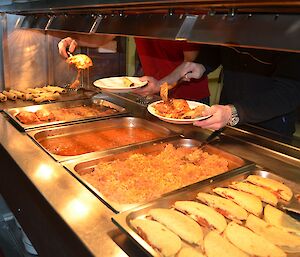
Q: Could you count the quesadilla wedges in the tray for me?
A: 12